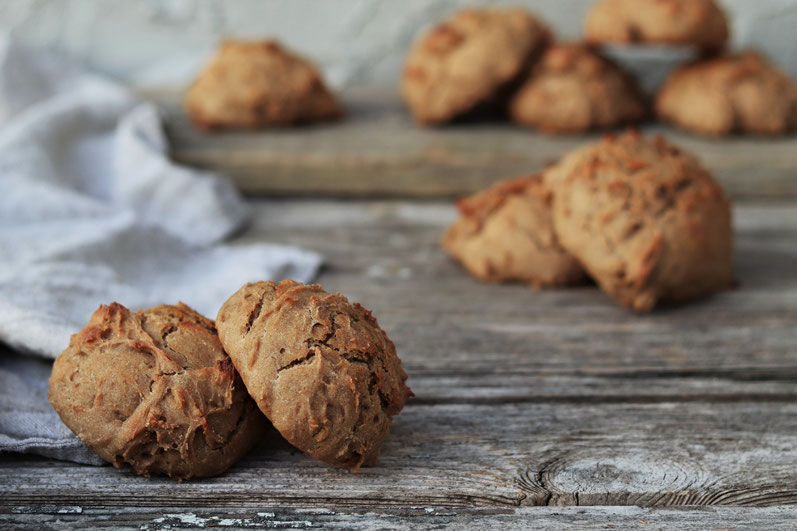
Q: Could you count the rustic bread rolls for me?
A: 9